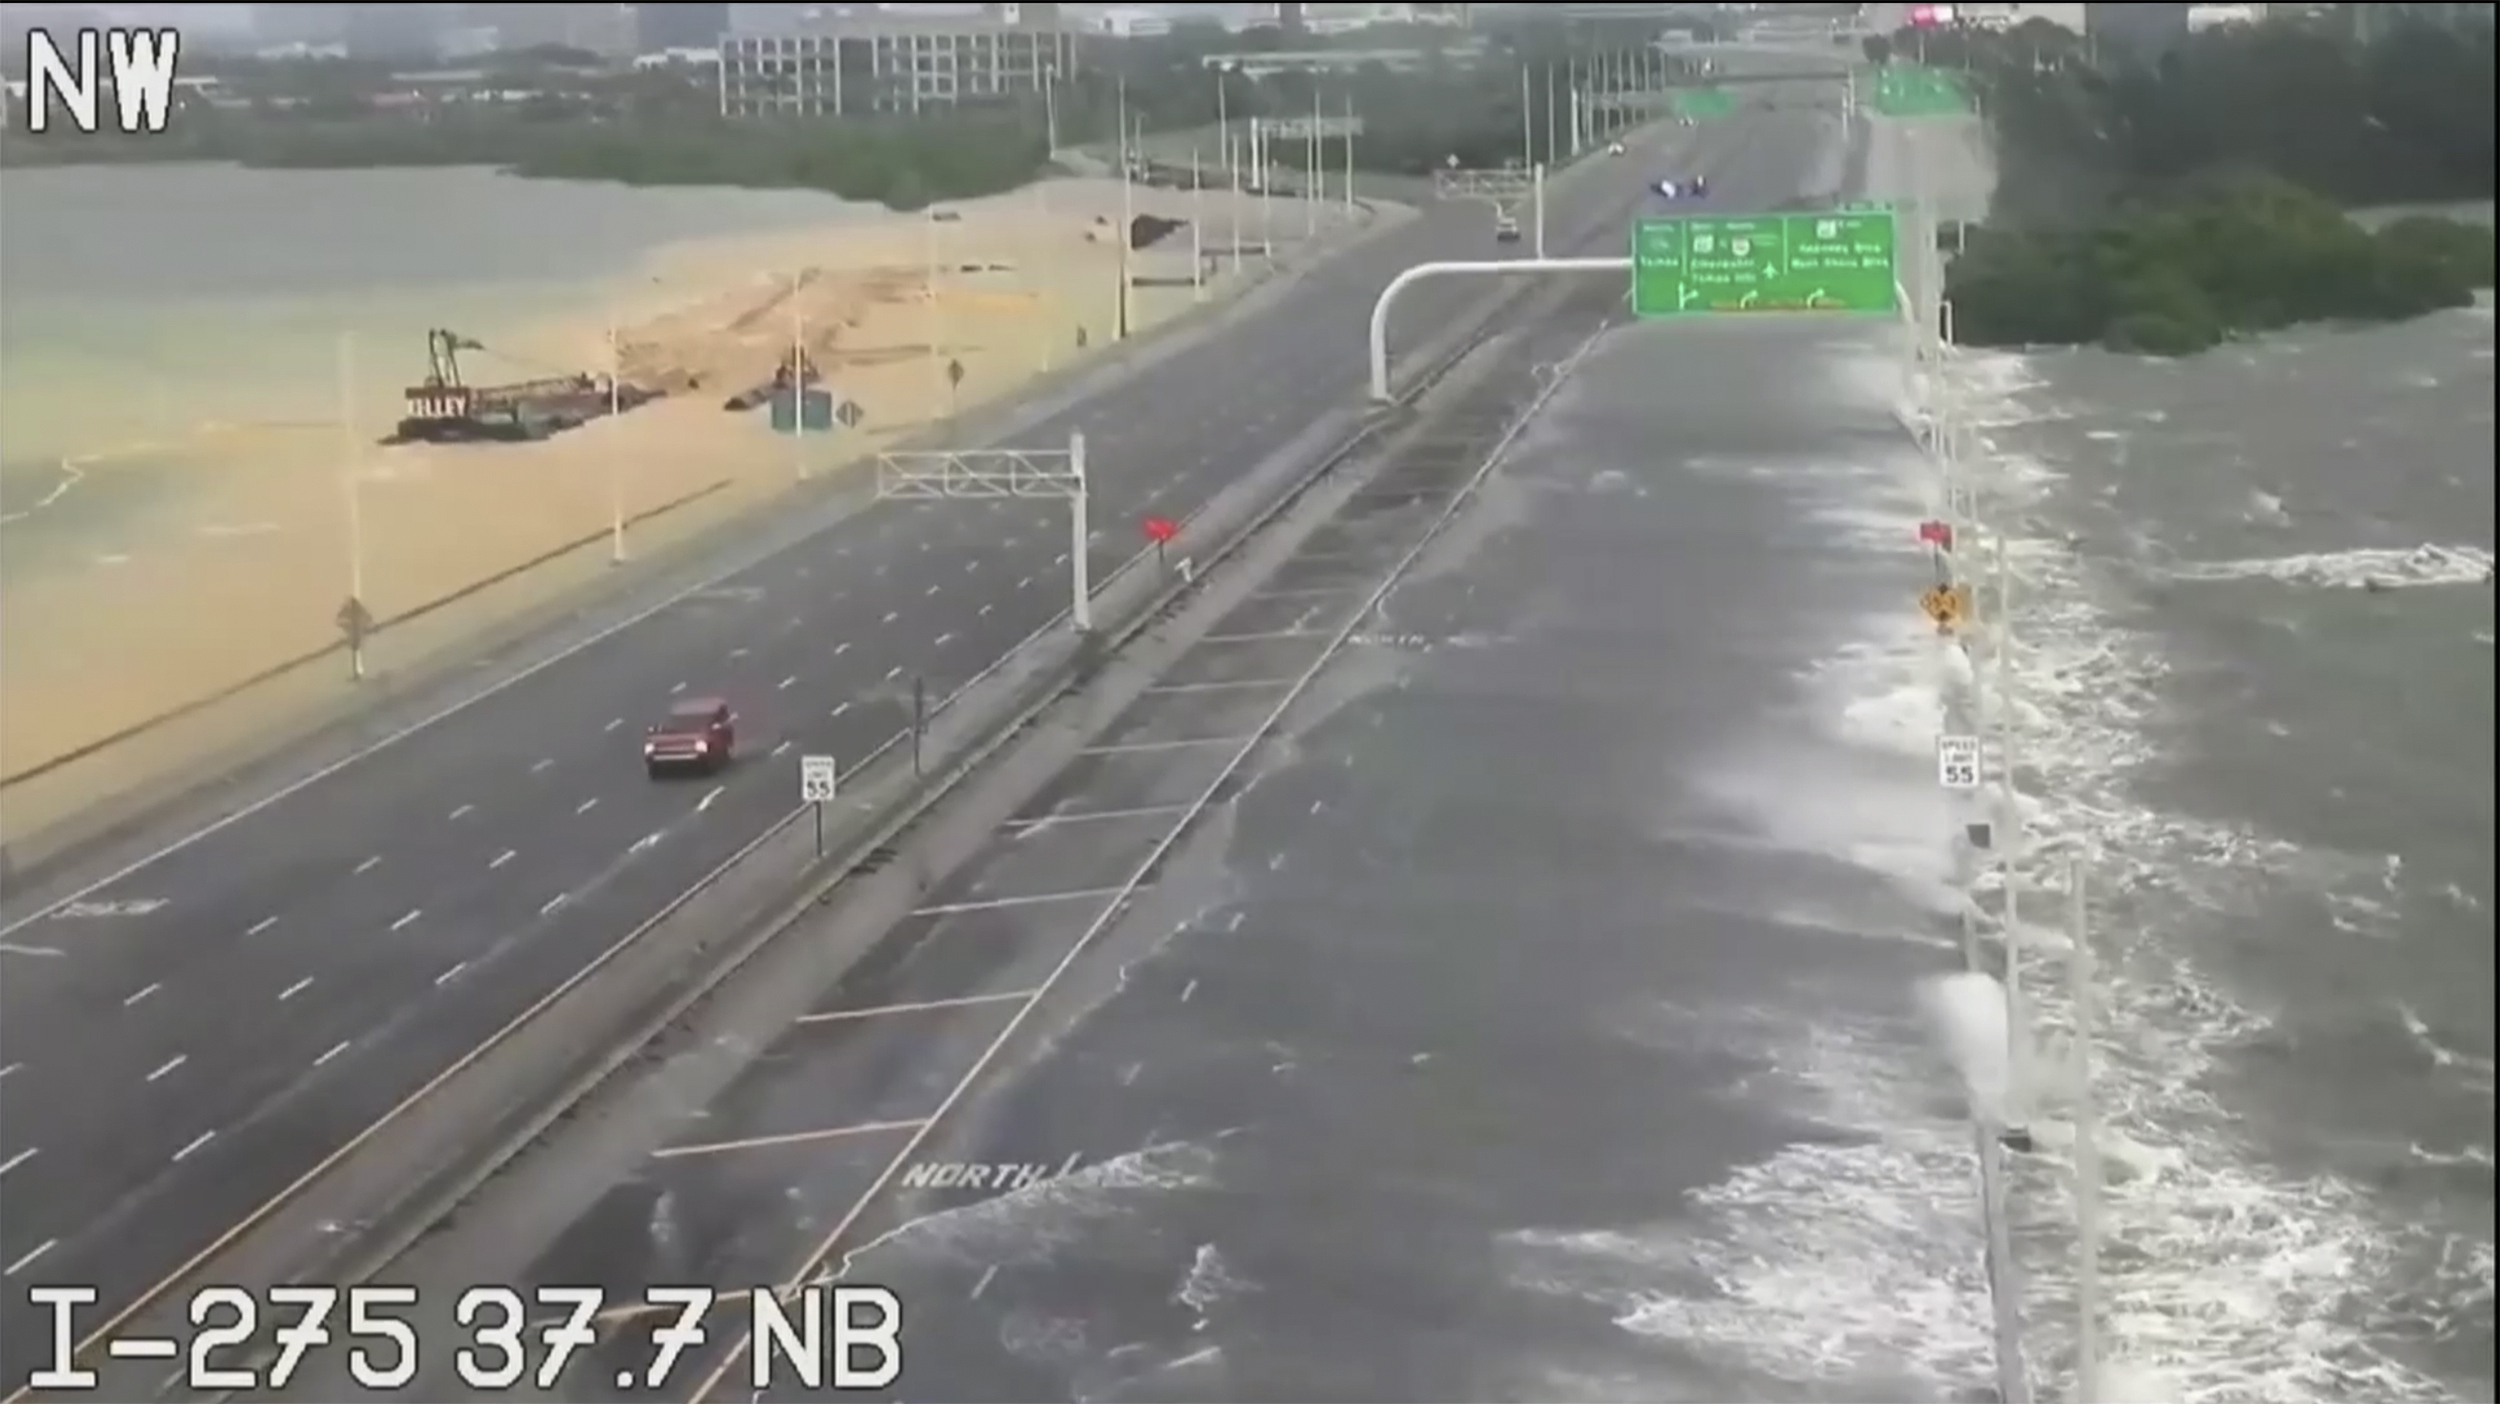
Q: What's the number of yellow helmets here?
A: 0